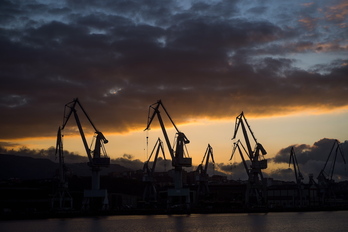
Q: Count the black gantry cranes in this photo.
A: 9